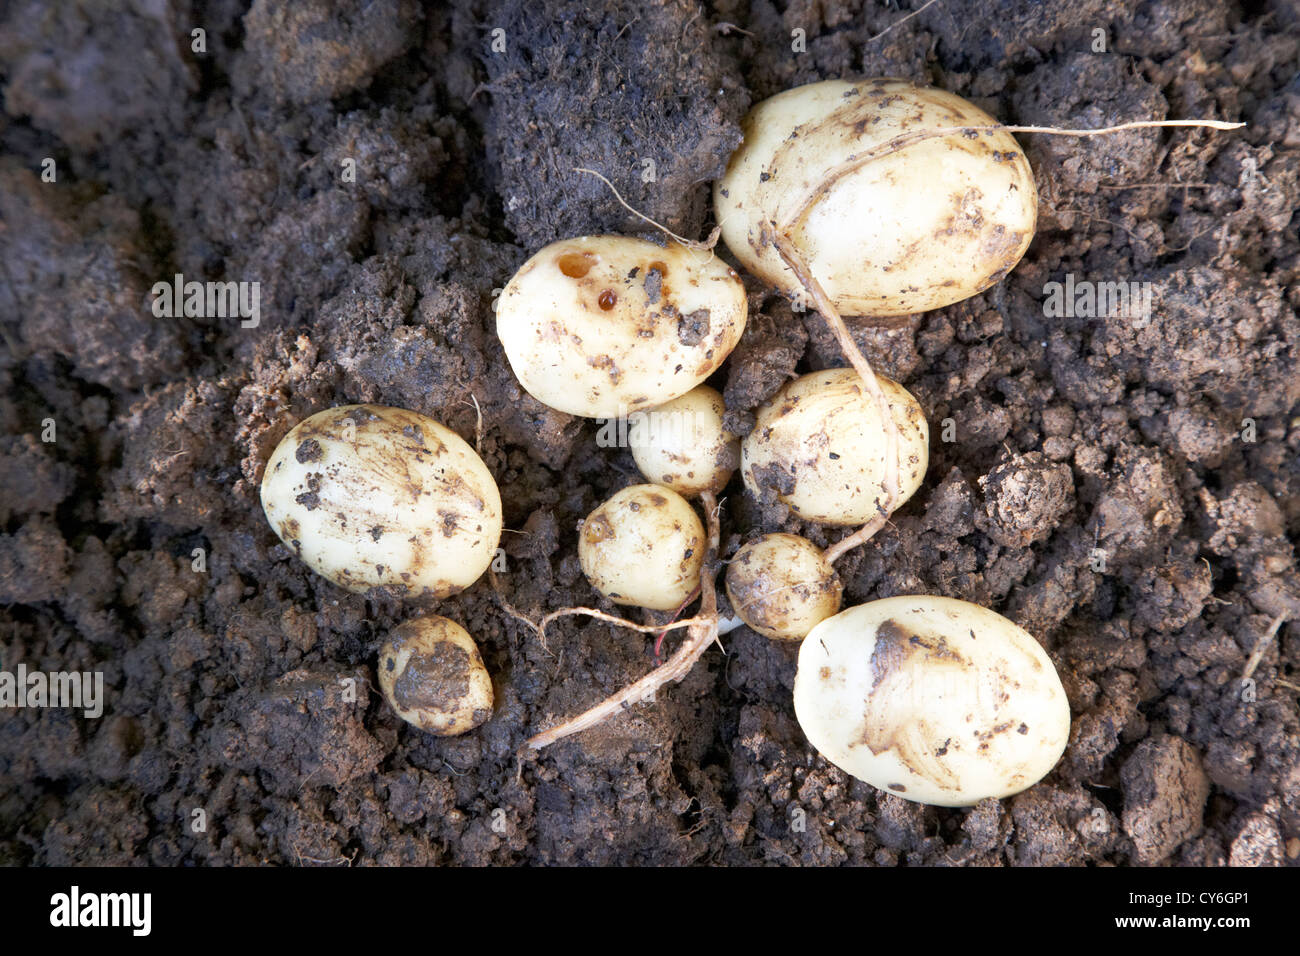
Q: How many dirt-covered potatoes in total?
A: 9